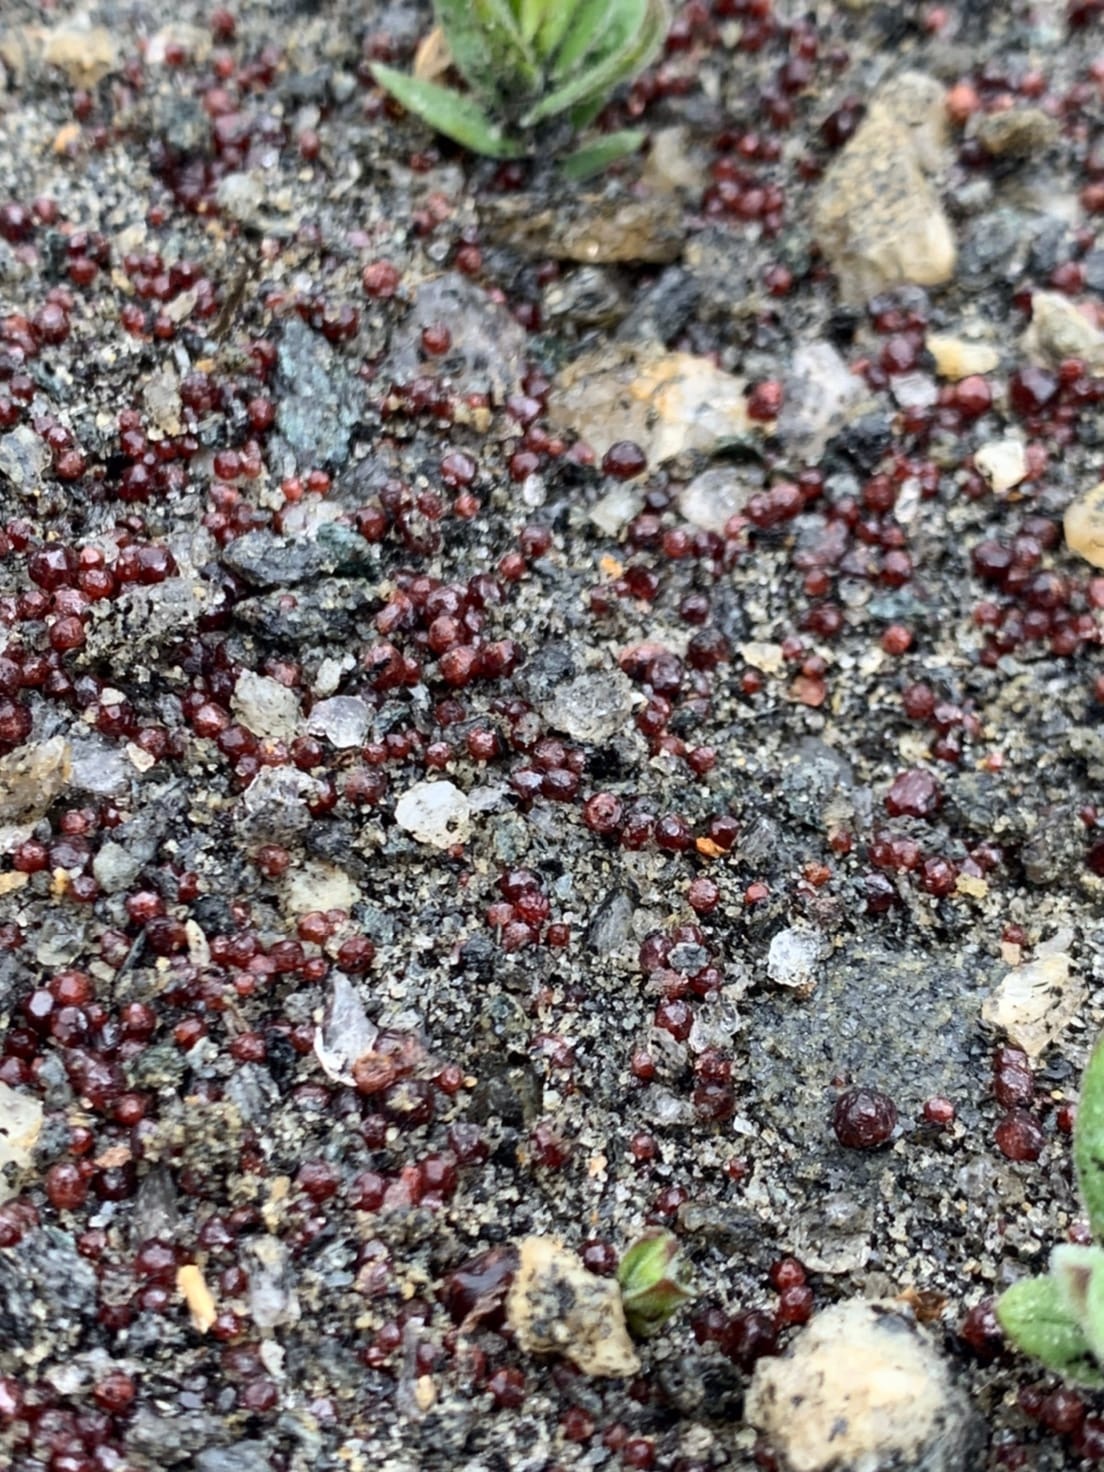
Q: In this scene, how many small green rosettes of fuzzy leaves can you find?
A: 3